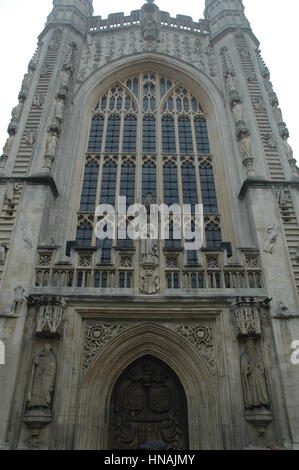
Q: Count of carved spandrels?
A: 2